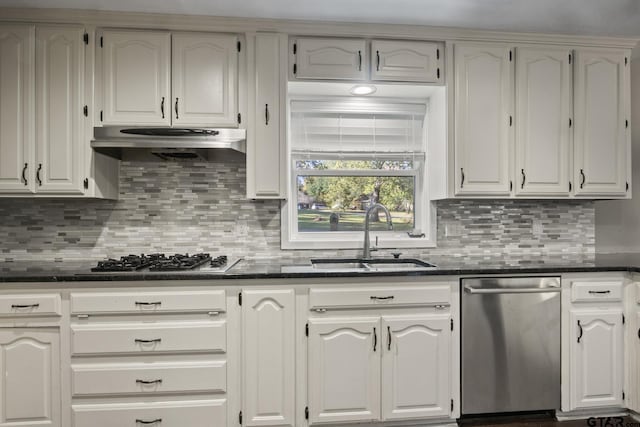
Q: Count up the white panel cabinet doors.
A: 15